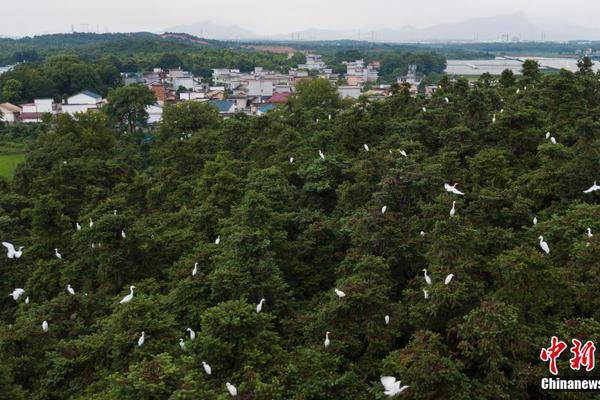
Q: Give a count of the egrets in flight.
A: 5